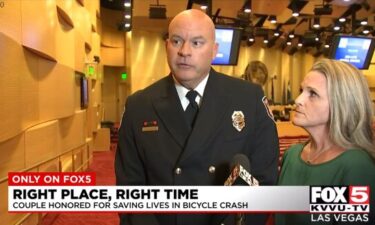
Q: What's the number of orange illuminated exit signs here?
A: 0